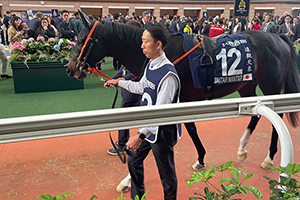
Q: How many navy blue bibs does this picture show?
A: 1